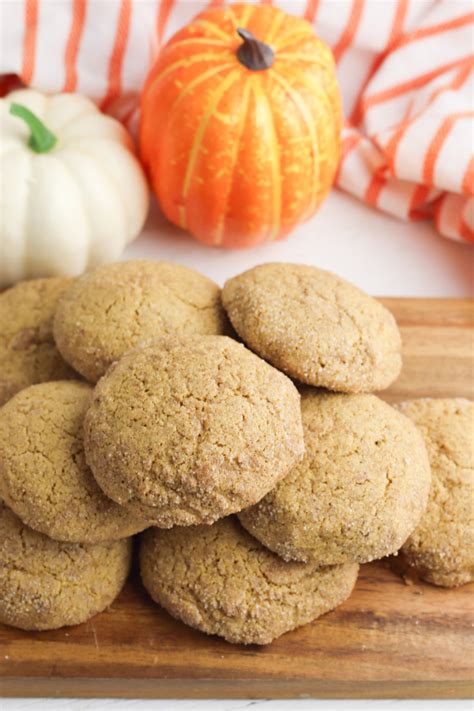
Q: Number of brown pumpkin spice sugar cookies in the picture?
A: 9